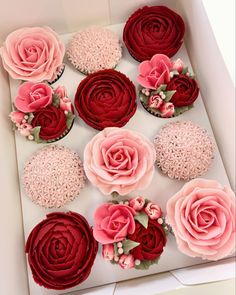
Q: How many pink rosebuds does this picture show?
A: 11